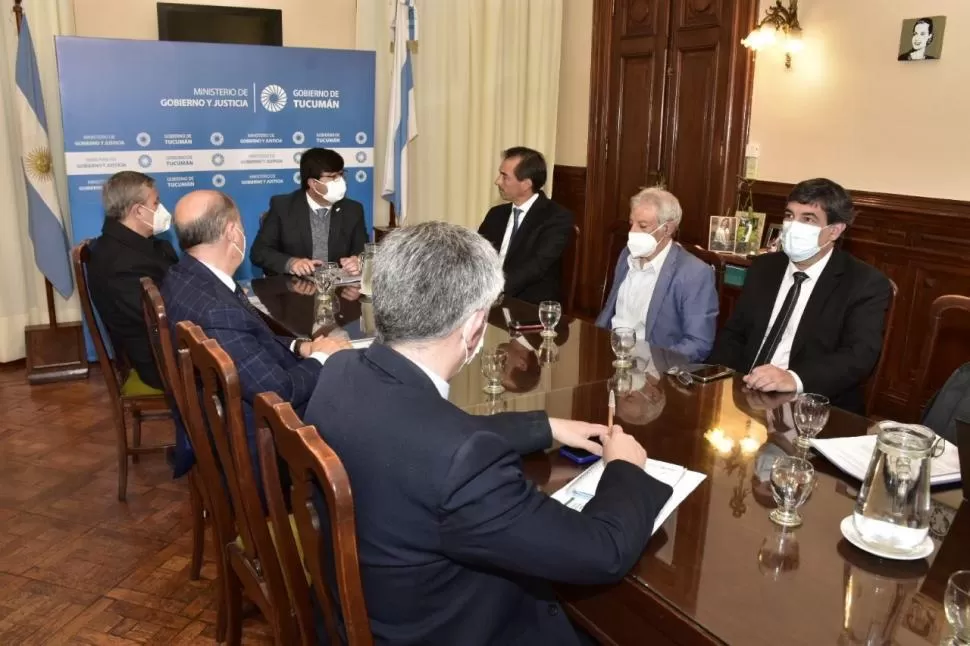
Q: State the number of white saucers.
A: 1